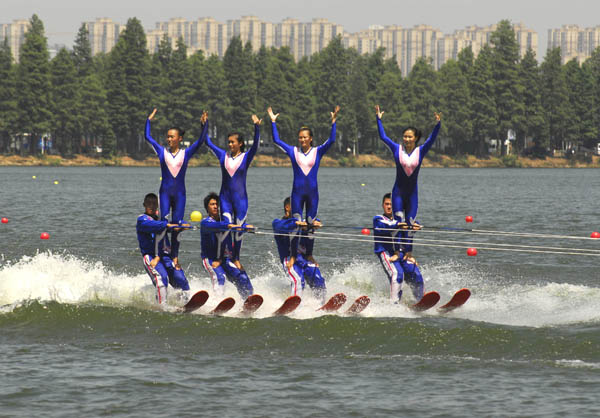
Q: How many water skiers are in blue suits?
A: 8